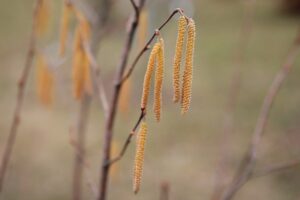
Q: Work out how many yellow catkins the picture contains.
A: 5